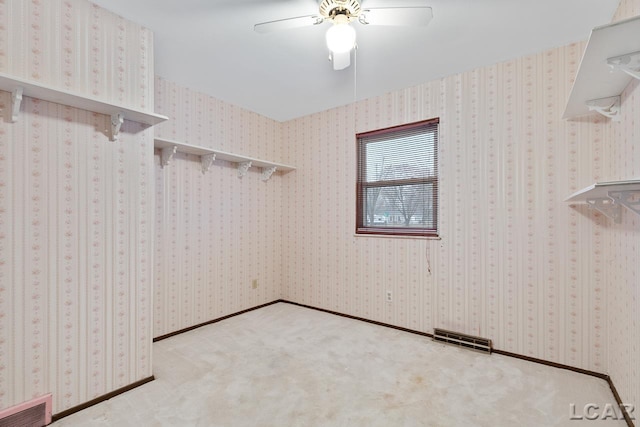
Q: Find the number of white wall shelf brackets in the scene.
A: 10